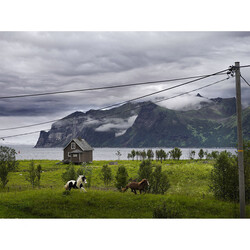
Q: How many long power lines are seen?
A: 3